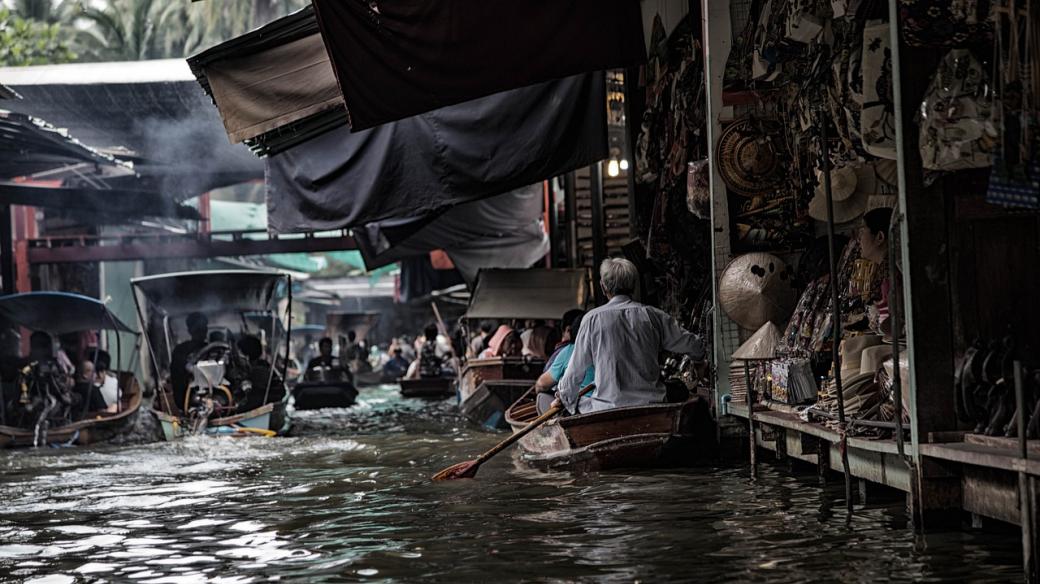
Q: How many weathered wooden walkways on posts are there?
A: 1